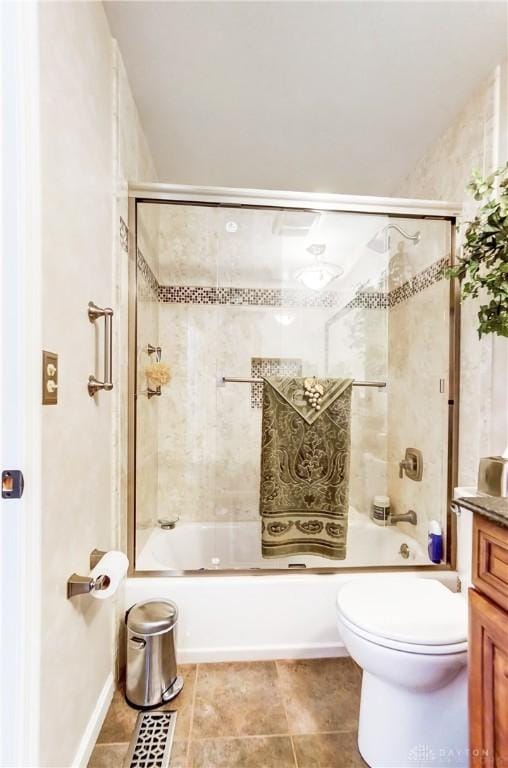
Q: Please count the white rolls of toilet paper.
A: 1